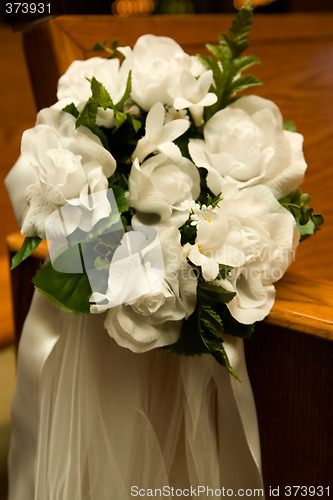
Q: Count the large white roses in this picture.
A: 7